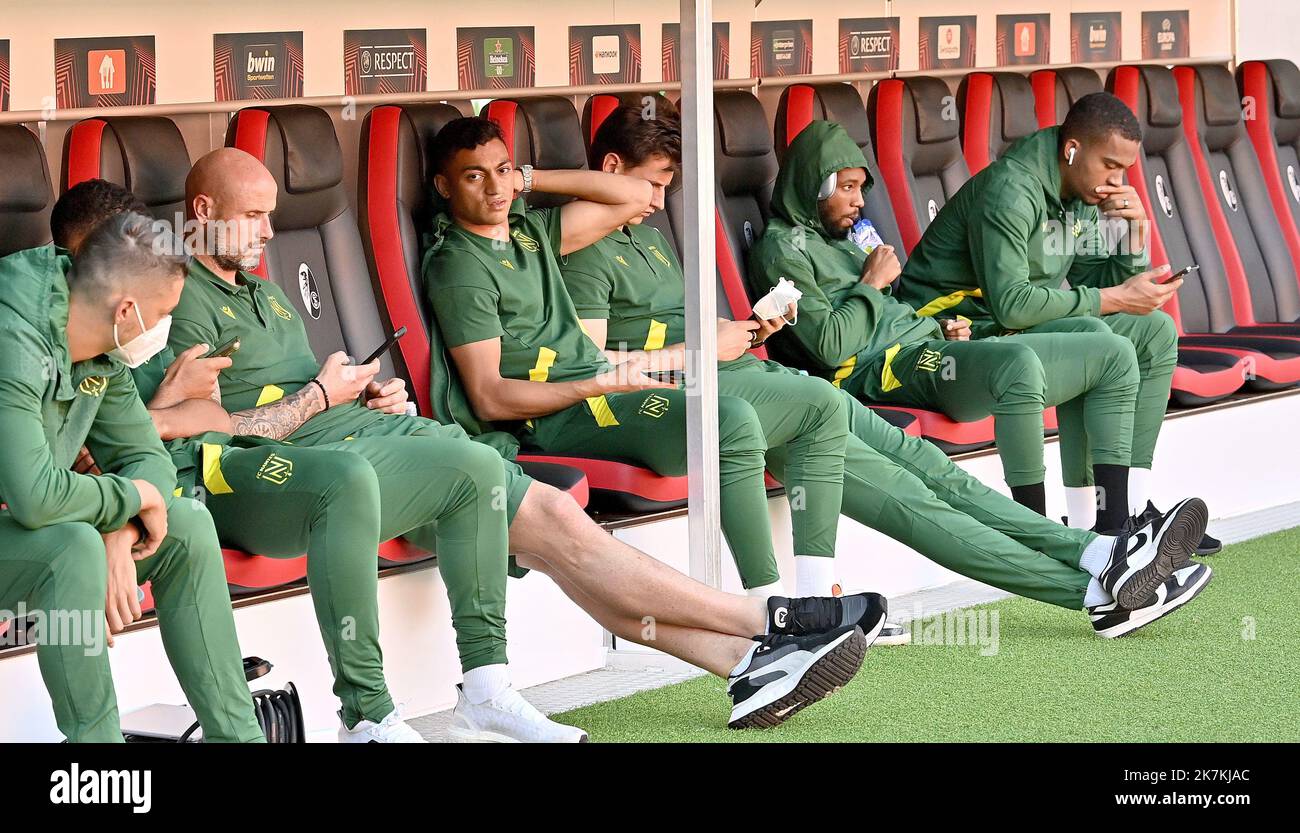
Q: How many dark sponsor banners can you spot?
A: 13